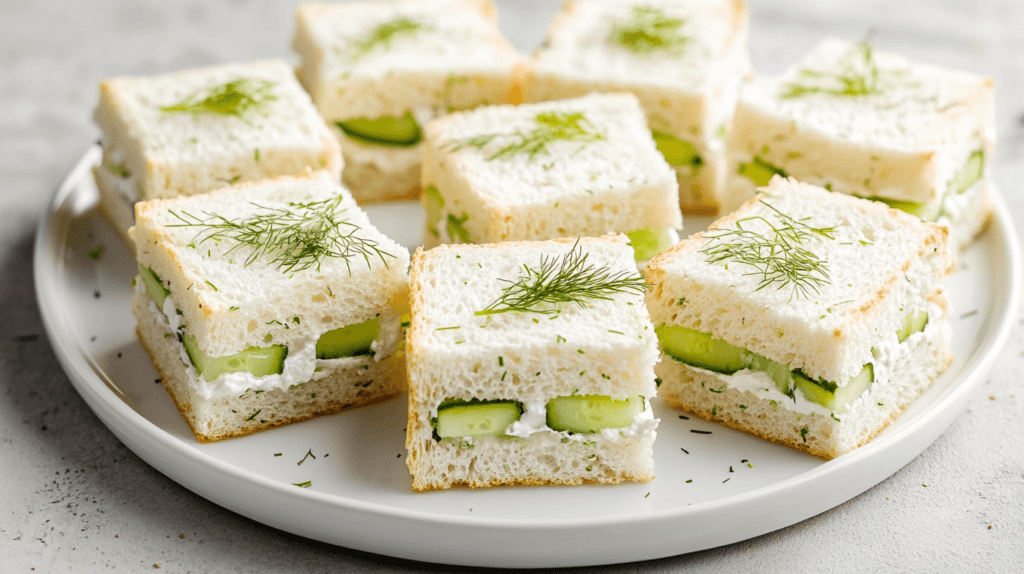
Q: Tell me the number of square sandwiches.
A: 8